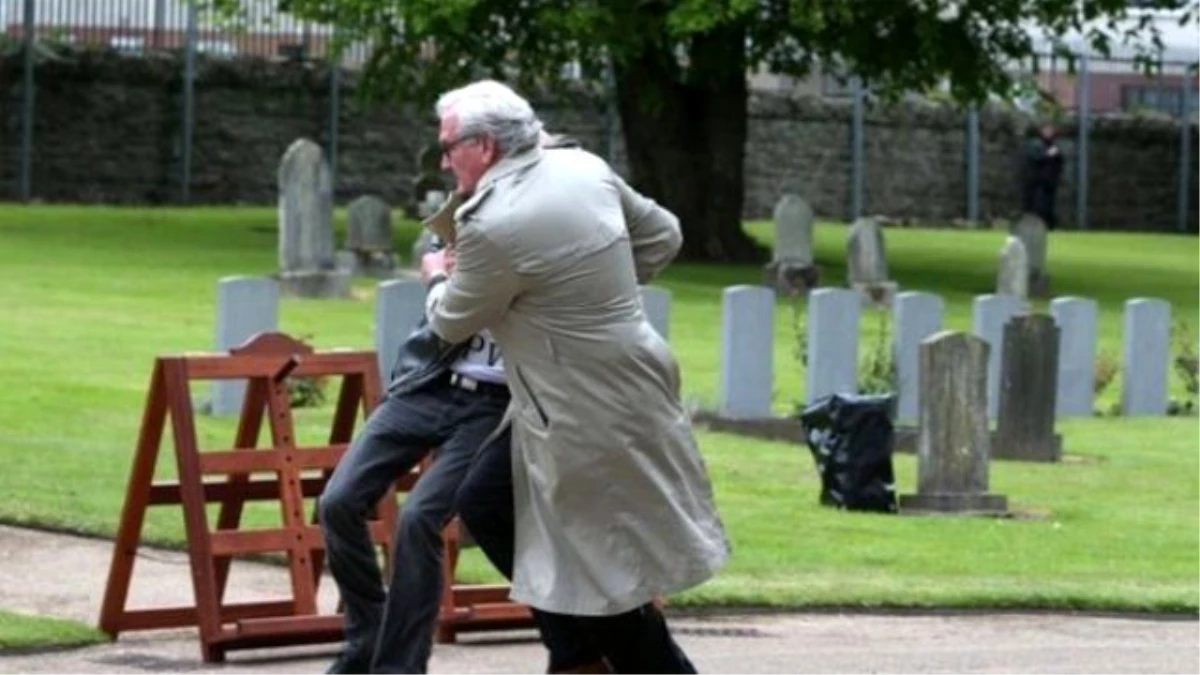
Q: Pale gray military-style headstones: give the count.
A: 9